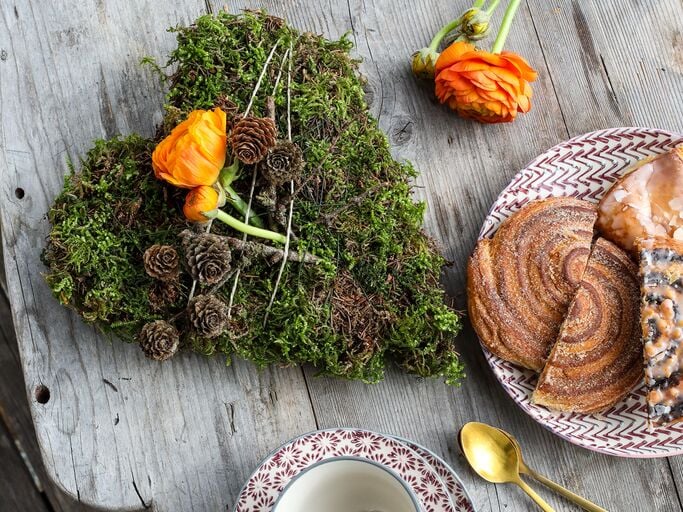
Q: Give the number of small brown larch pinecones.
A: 6